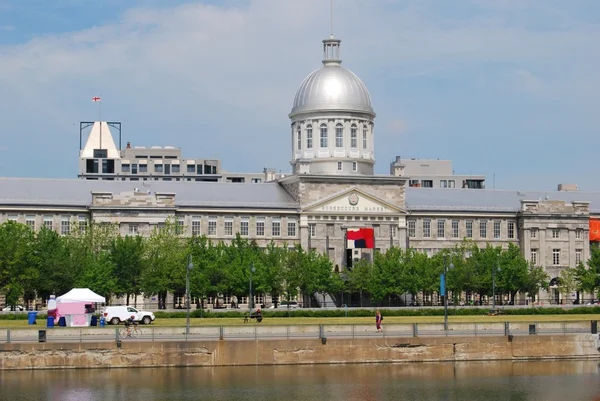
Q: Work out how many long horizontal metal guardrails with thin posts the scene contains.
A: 1